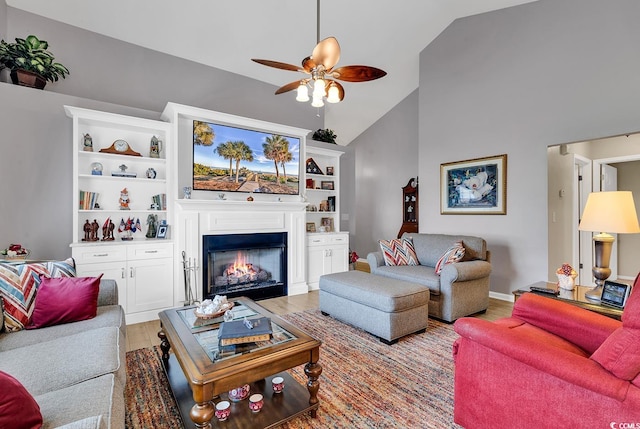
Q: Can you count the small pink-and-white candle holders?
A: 3